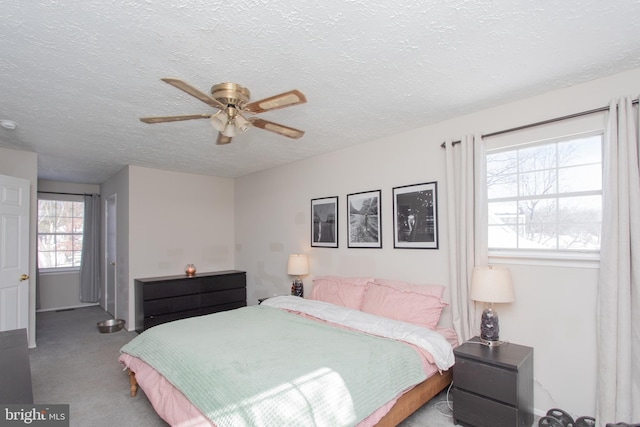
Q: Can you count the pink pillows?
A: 4